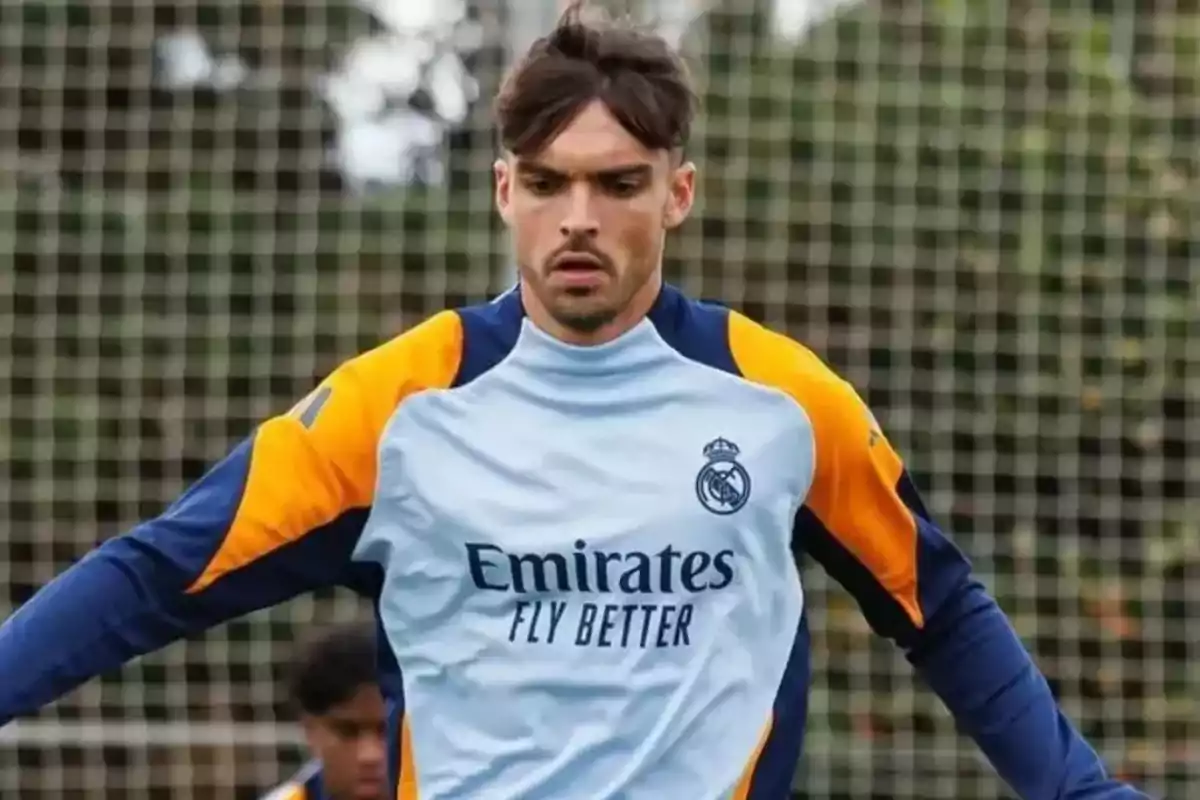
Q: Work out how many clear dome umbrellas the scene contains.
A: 0